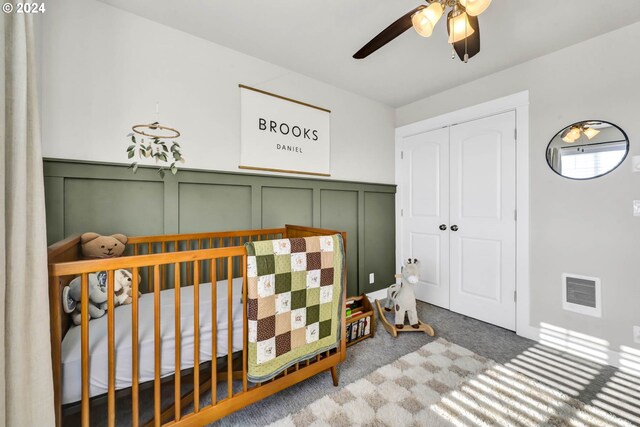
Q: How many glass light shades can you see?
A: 3